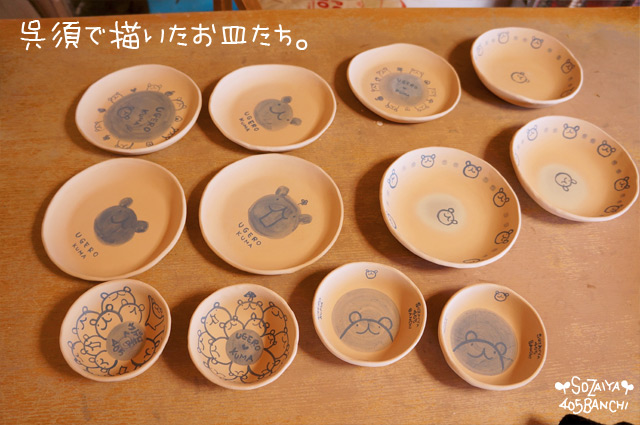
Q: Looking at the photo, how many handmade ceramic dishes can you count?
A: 12